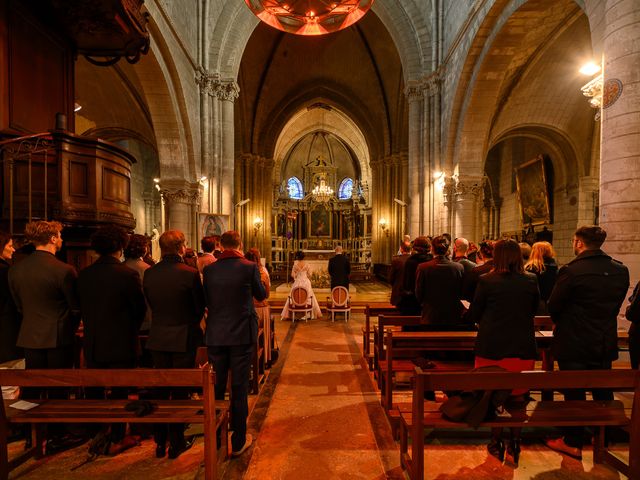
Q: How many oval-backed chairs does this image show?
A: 2